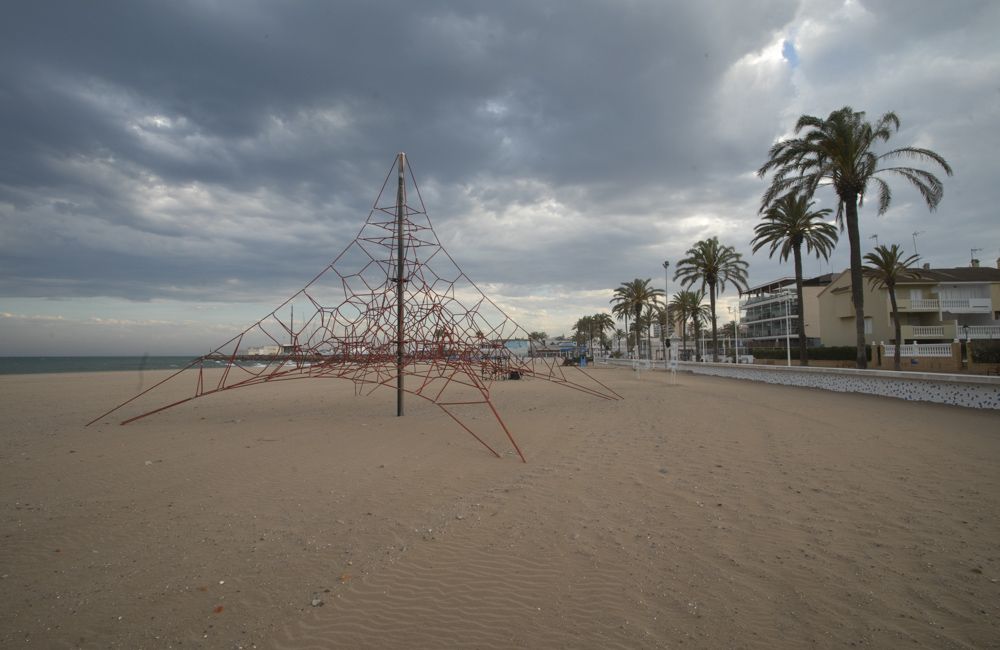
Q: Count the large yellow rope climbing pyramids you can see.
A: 0